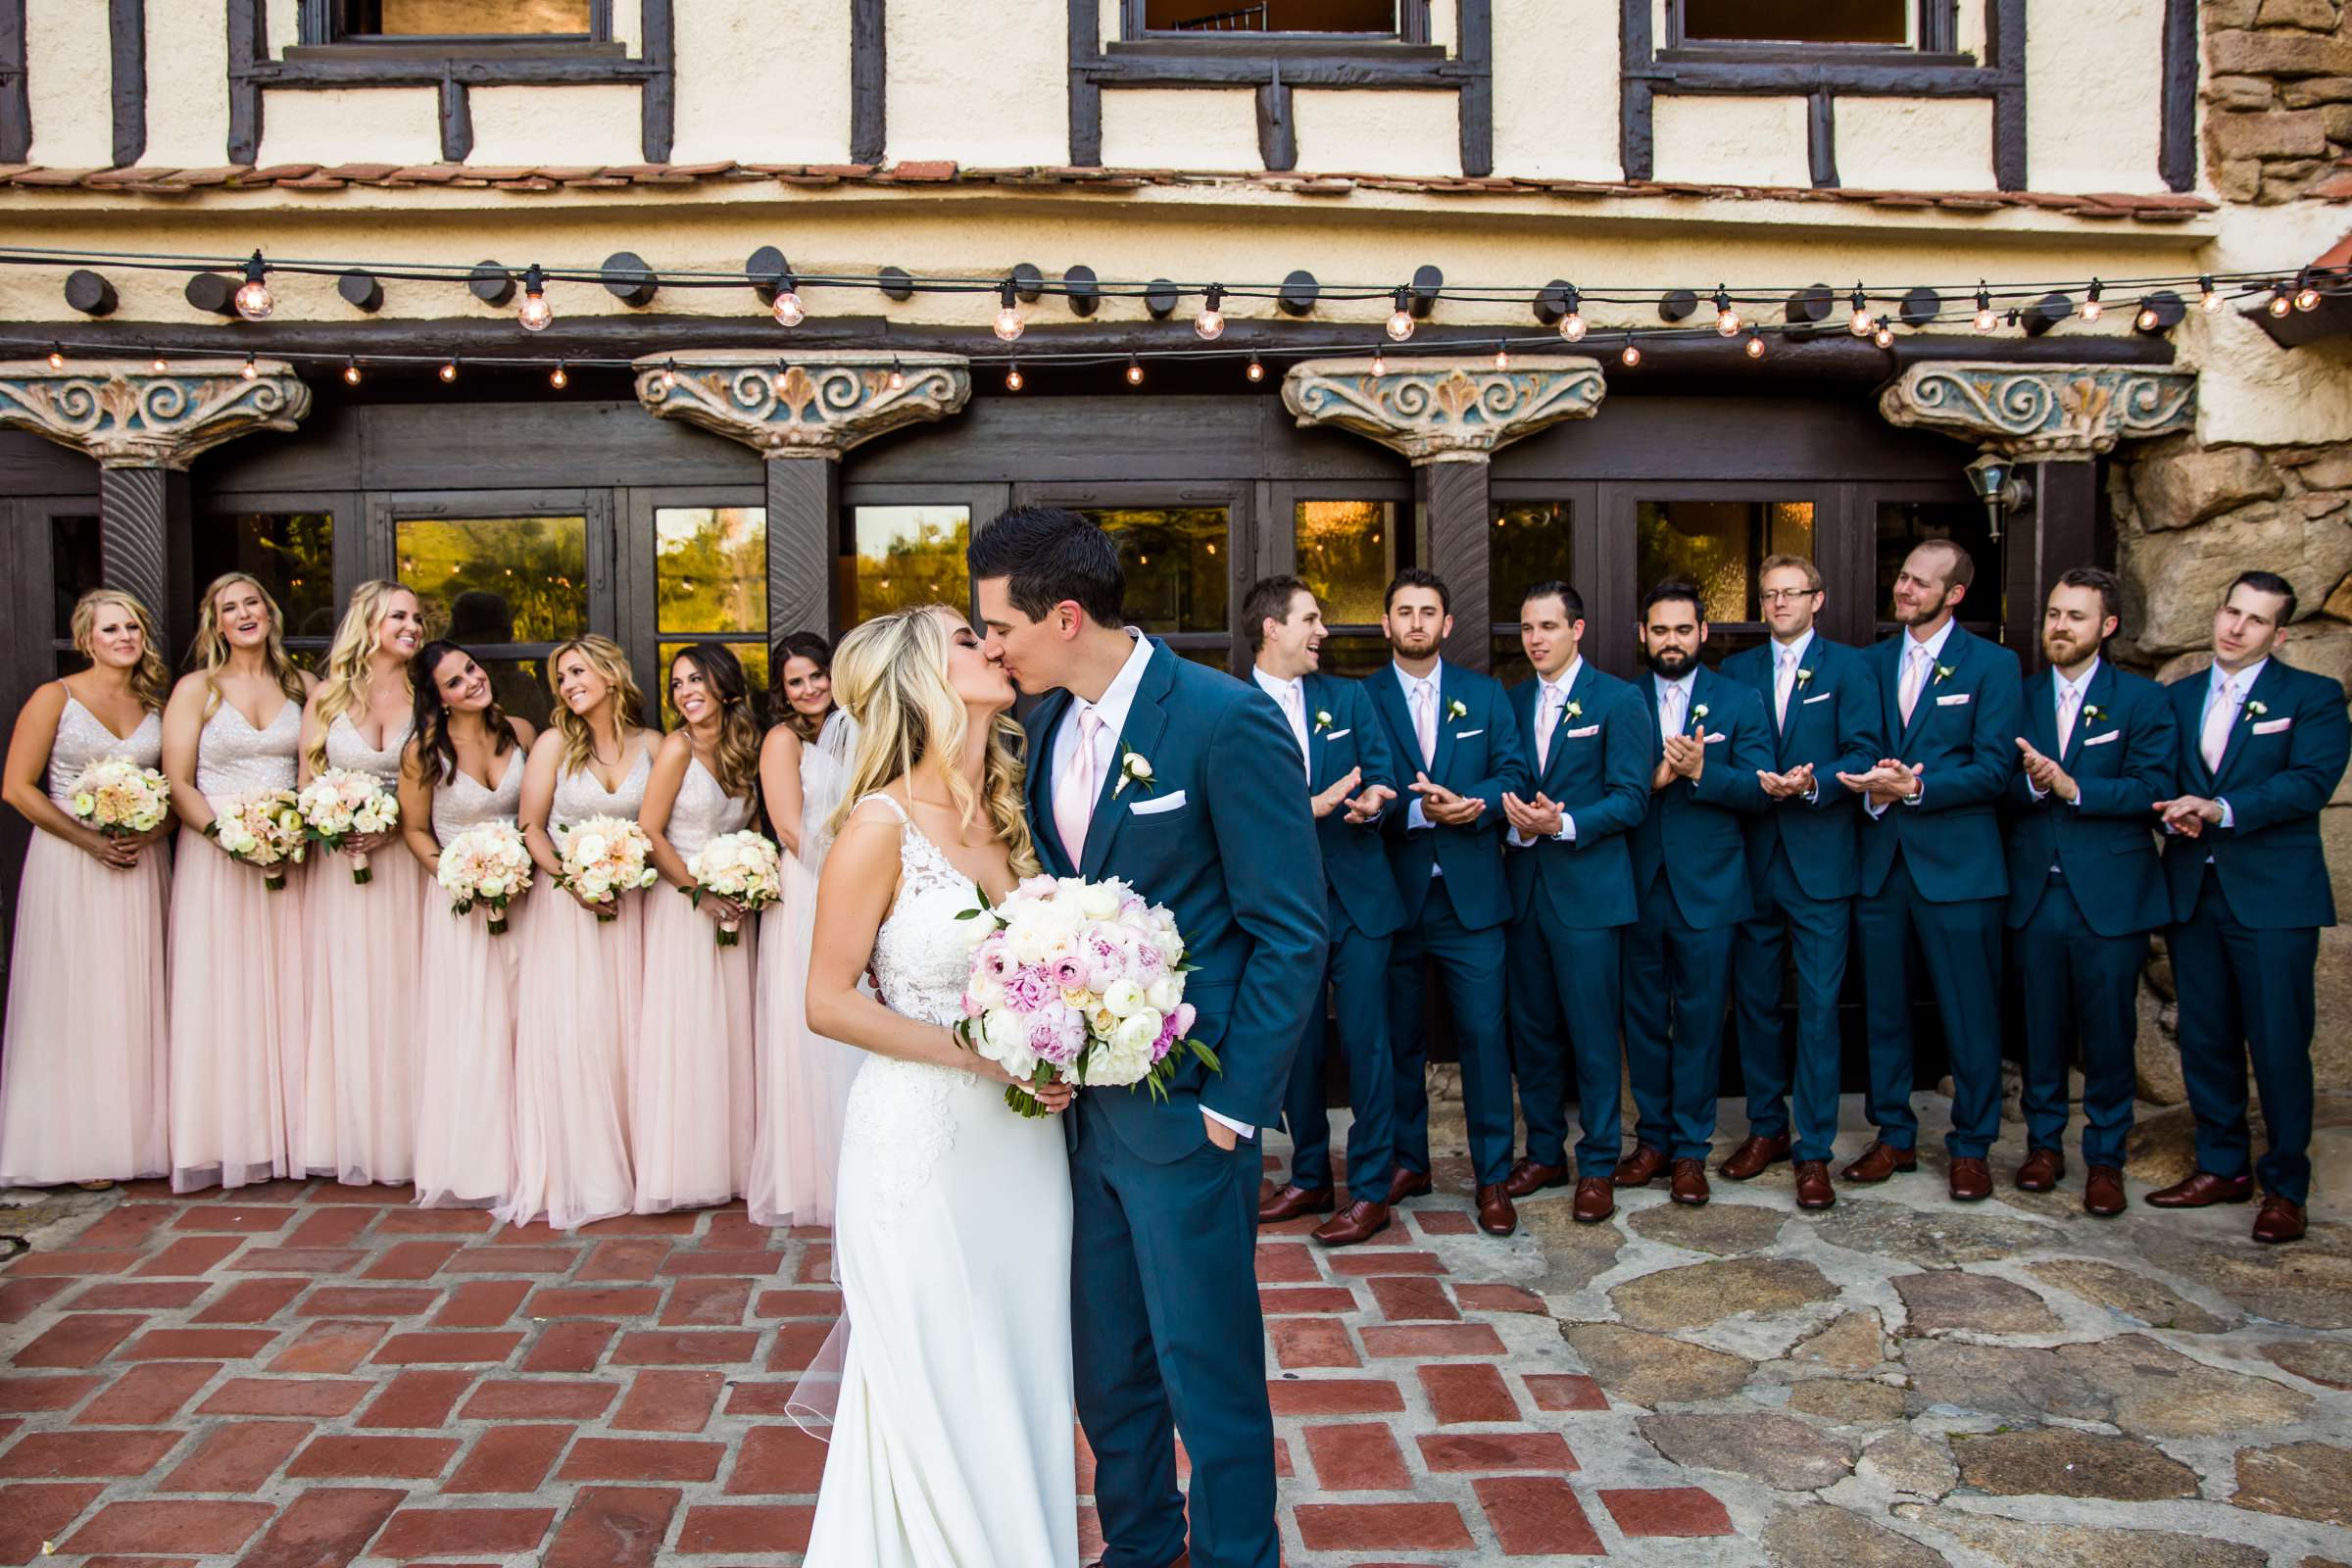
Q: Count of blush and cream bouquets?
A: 6